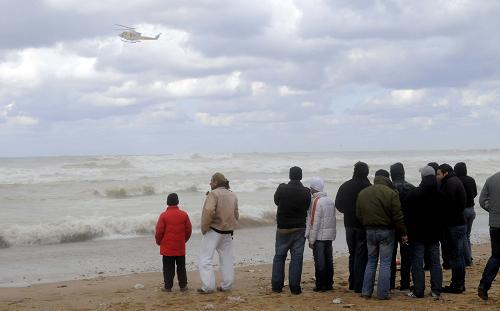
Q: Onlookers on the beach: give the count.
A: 12